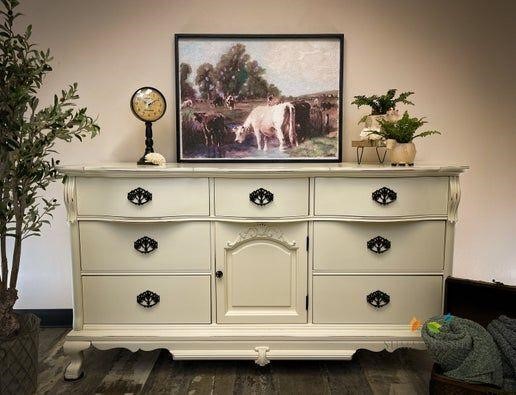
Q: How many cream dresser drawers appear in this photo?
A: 7